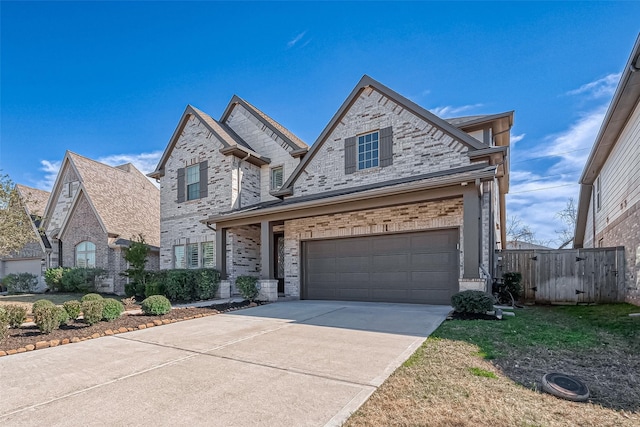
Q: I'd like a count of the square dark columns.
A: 3